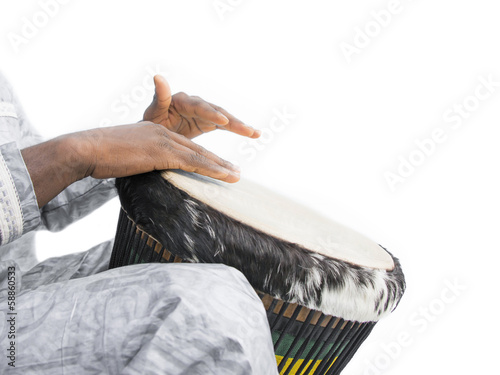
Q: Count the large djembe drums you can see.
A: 1